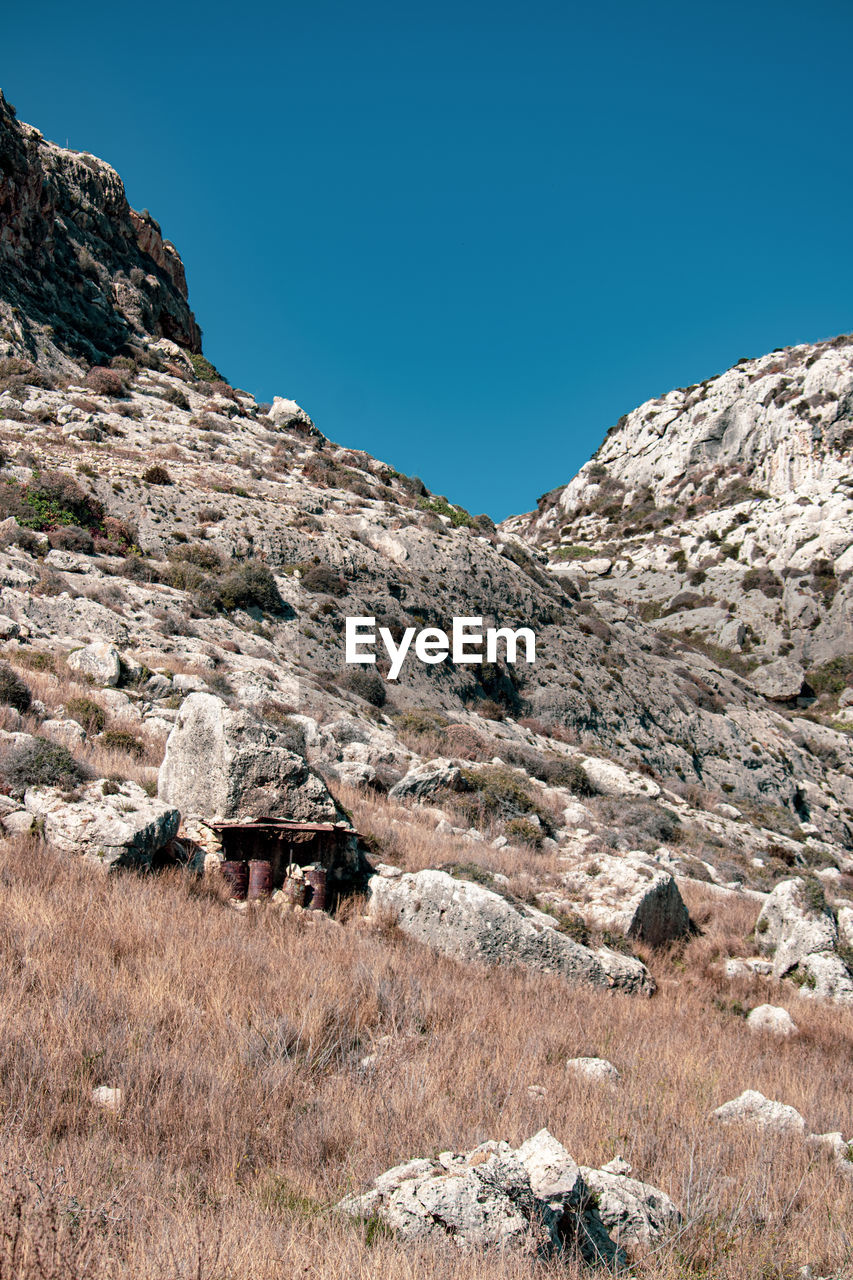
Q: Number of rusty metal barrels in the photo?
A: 4